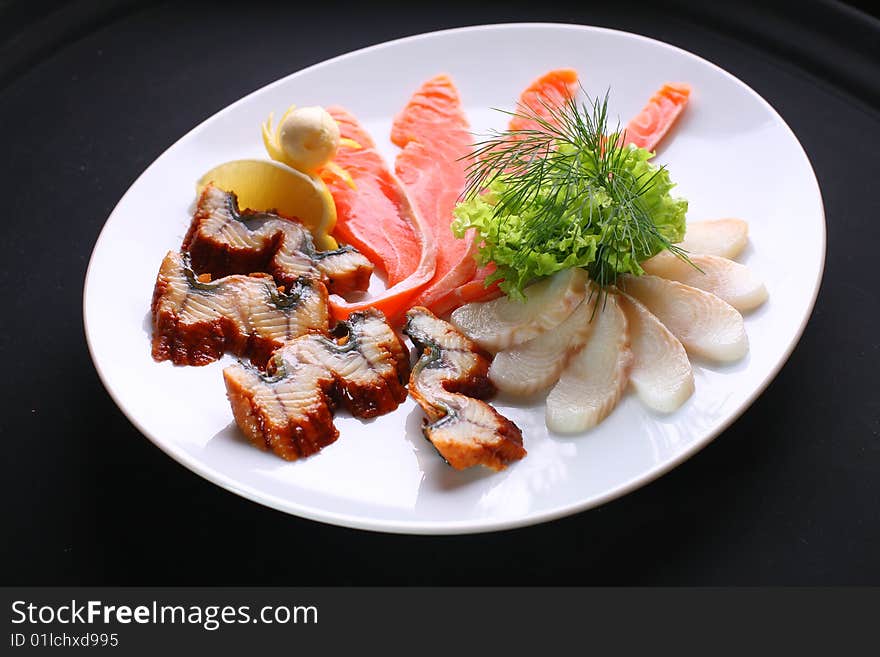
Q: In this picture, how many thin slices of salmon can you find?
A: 4